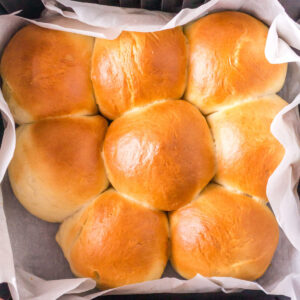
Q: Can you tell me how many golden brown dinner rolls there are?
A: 8